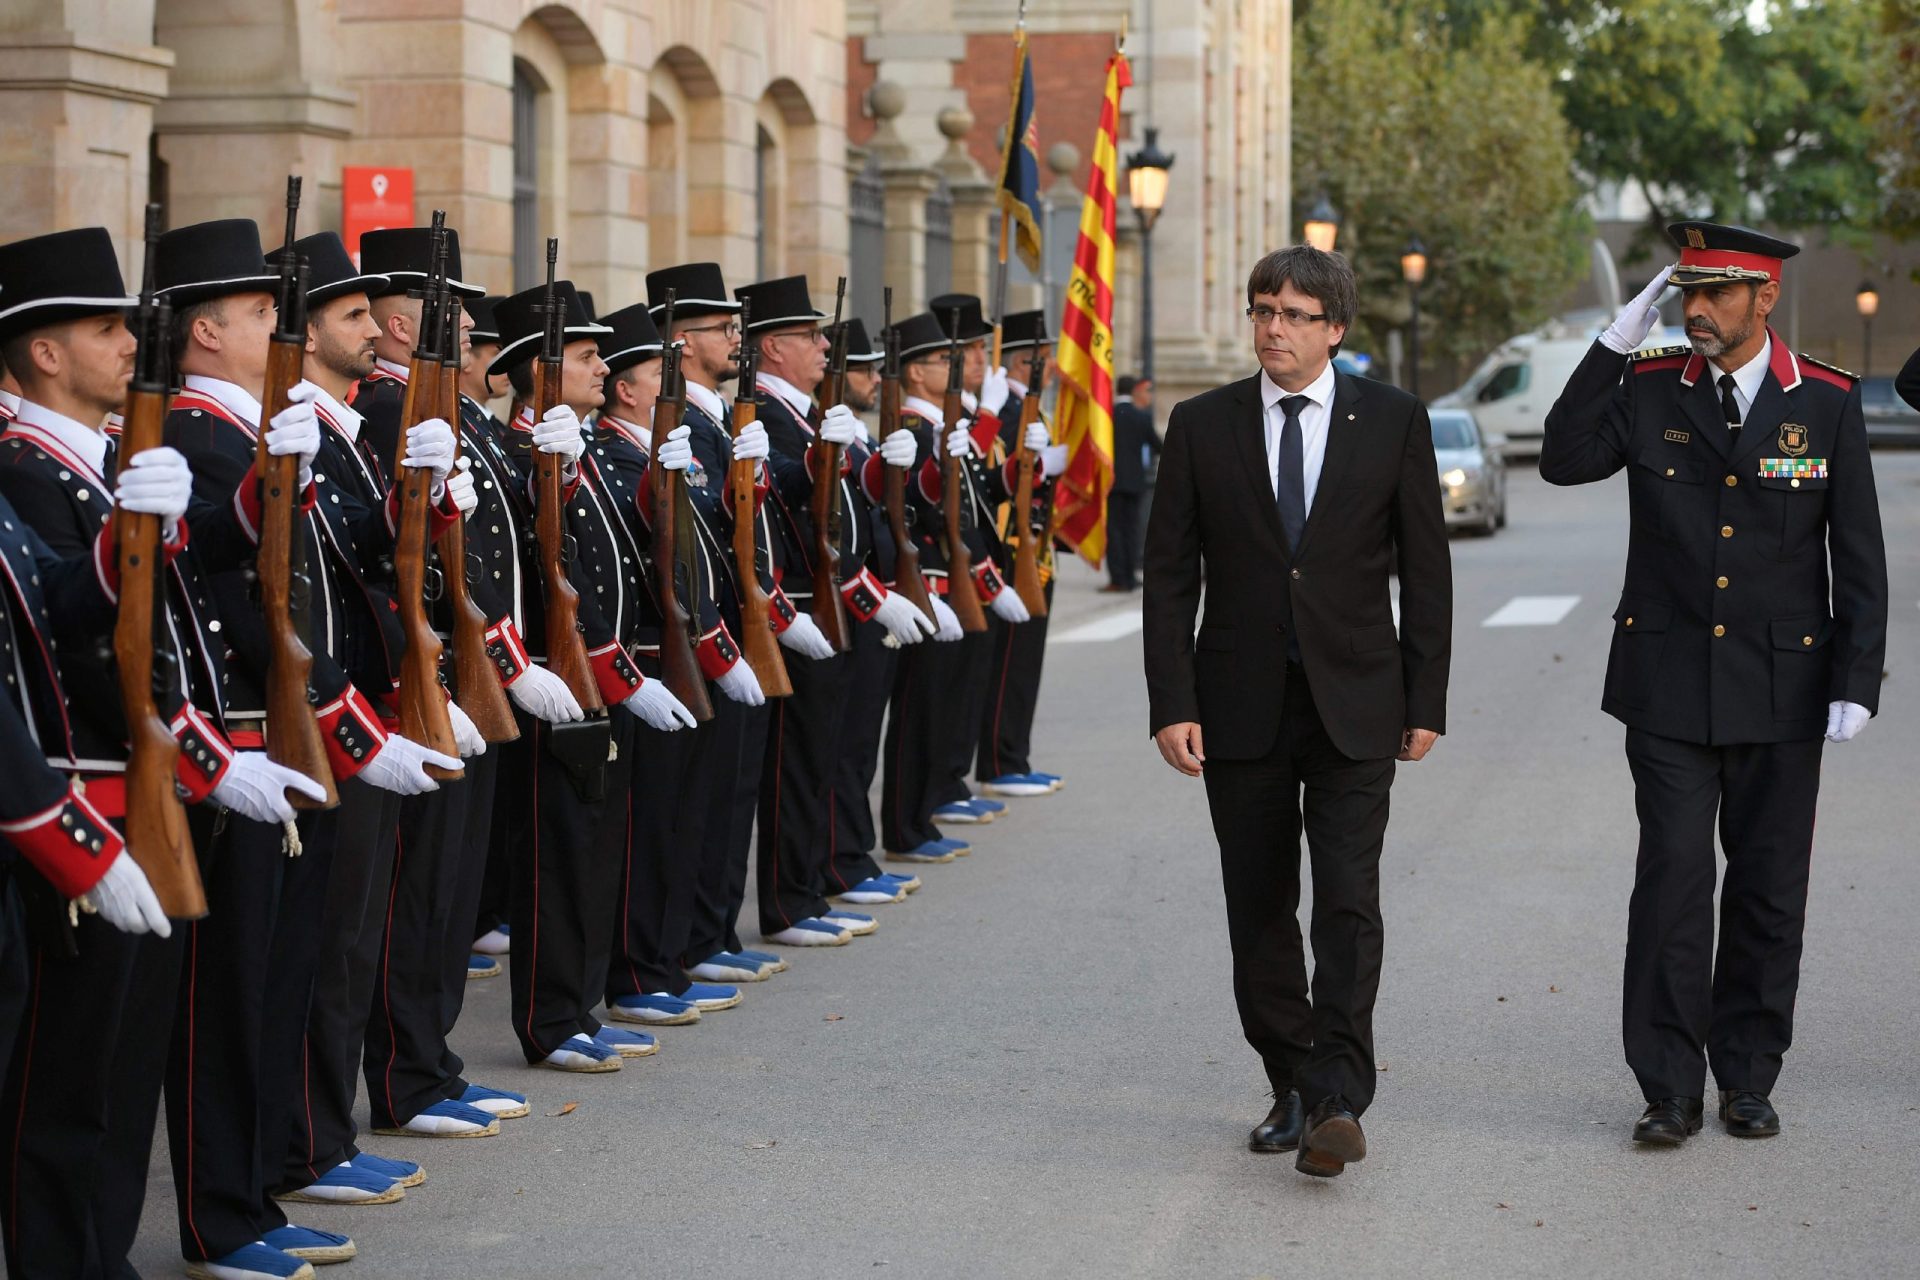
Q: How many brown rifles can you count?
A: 11